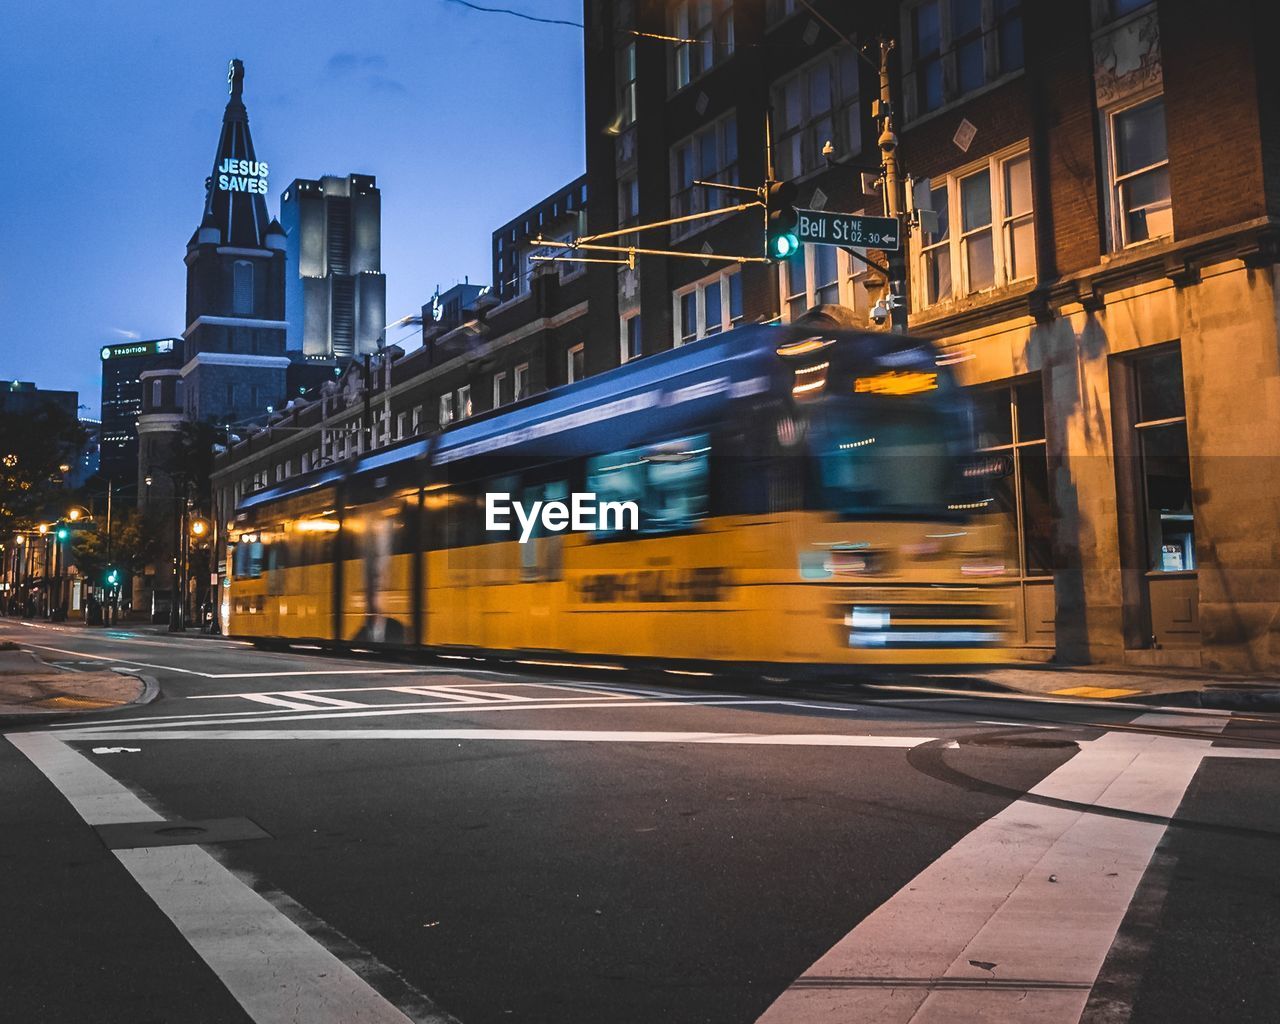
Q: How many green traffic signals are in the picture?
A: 3